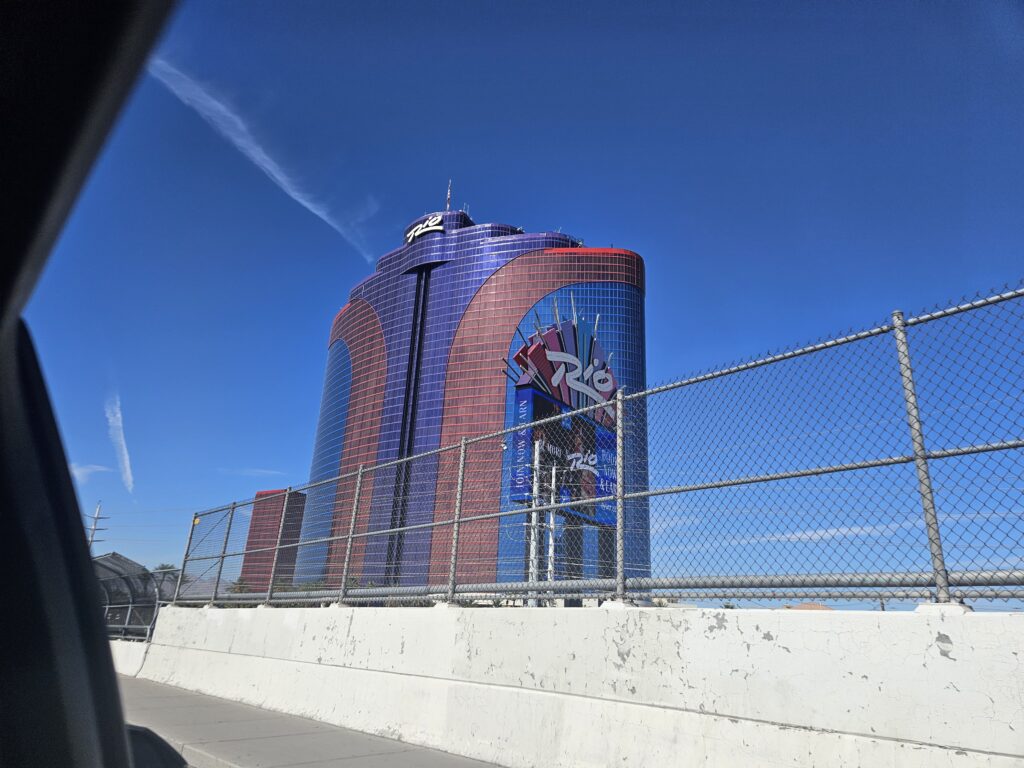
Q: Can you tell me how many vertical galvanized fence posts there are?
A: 7